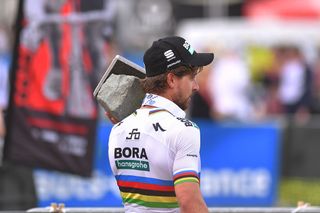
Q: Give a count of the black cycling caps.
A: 1